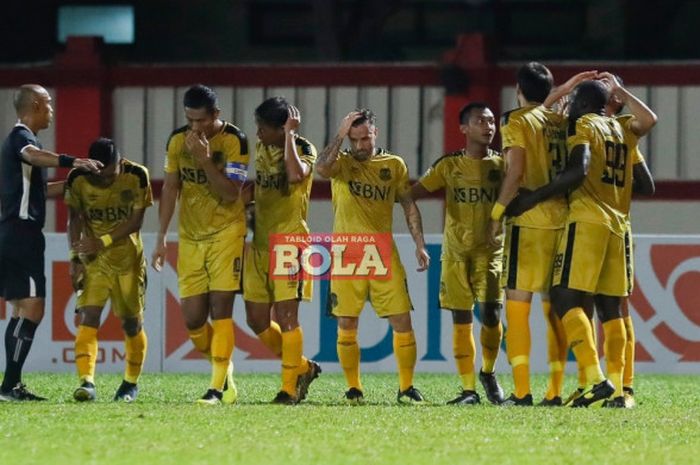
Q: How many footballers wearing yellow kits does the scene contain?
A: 8